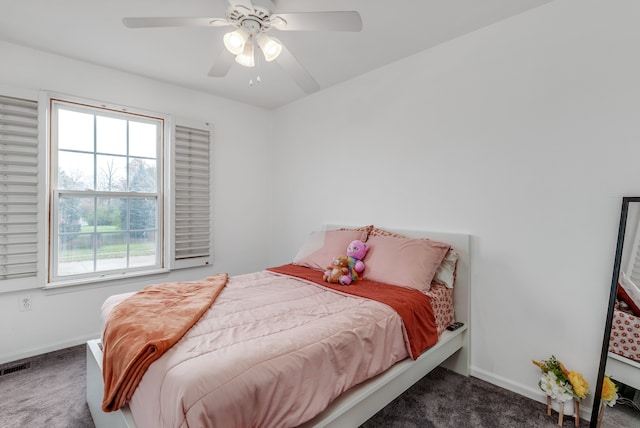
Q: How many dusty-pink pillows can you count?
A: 2